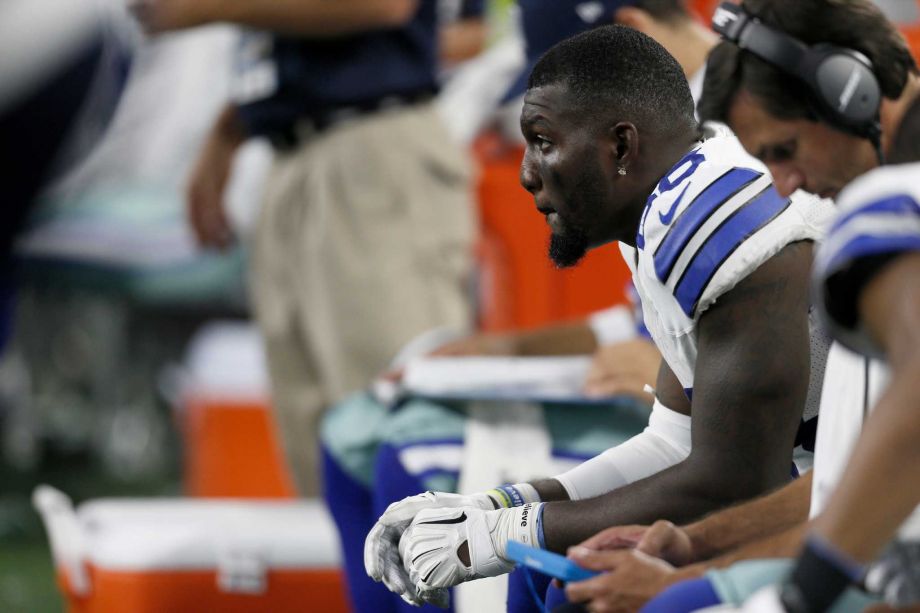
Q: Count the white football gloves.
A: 2